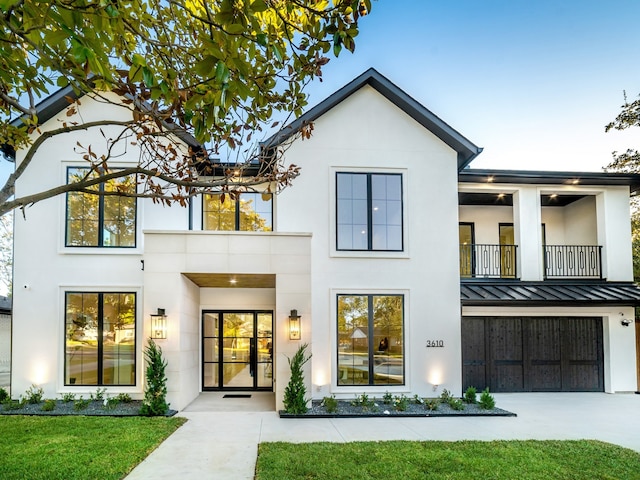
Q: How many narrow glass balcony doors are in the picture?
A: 2